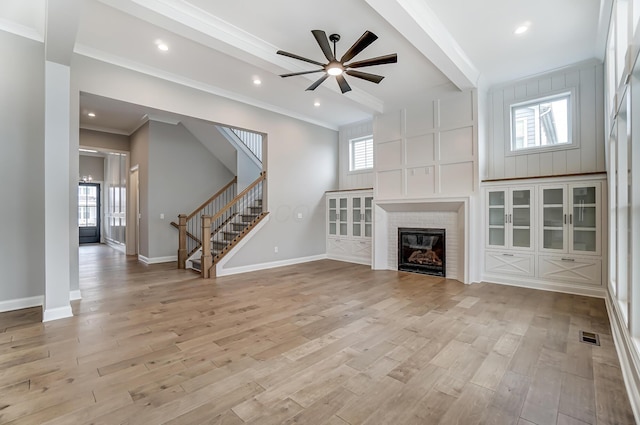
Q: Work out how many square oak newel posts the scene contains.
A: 2